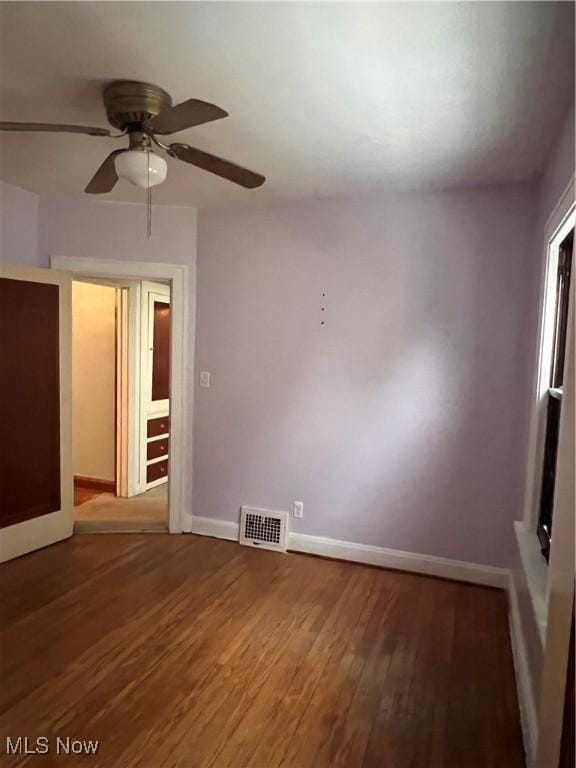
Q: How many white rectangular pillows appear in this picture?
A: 0